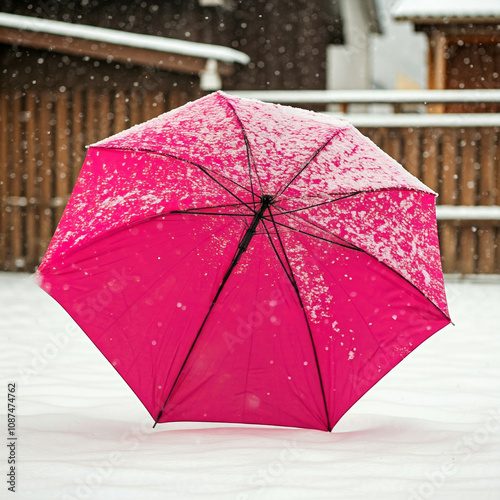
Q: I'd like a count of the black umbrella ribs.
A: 8